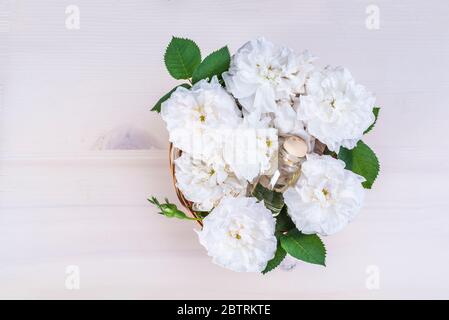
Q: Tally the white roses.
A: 7